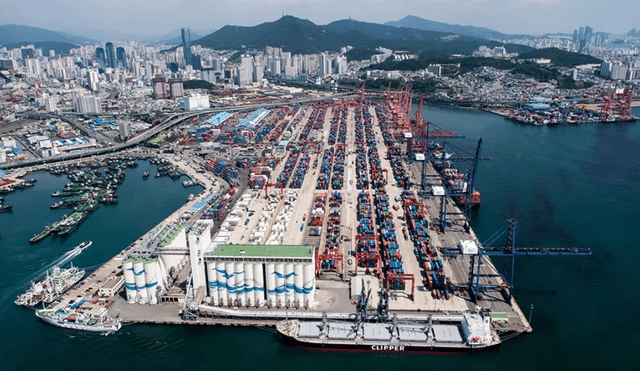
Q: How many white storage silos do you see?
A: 14